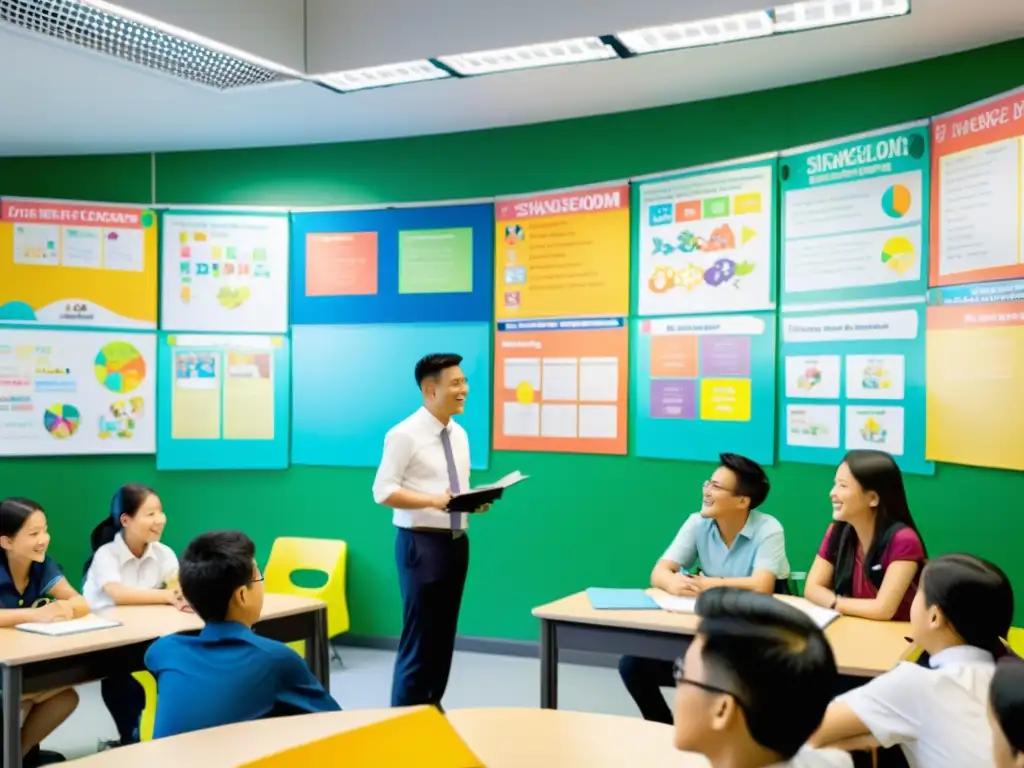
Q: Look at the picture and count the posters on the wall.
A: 14